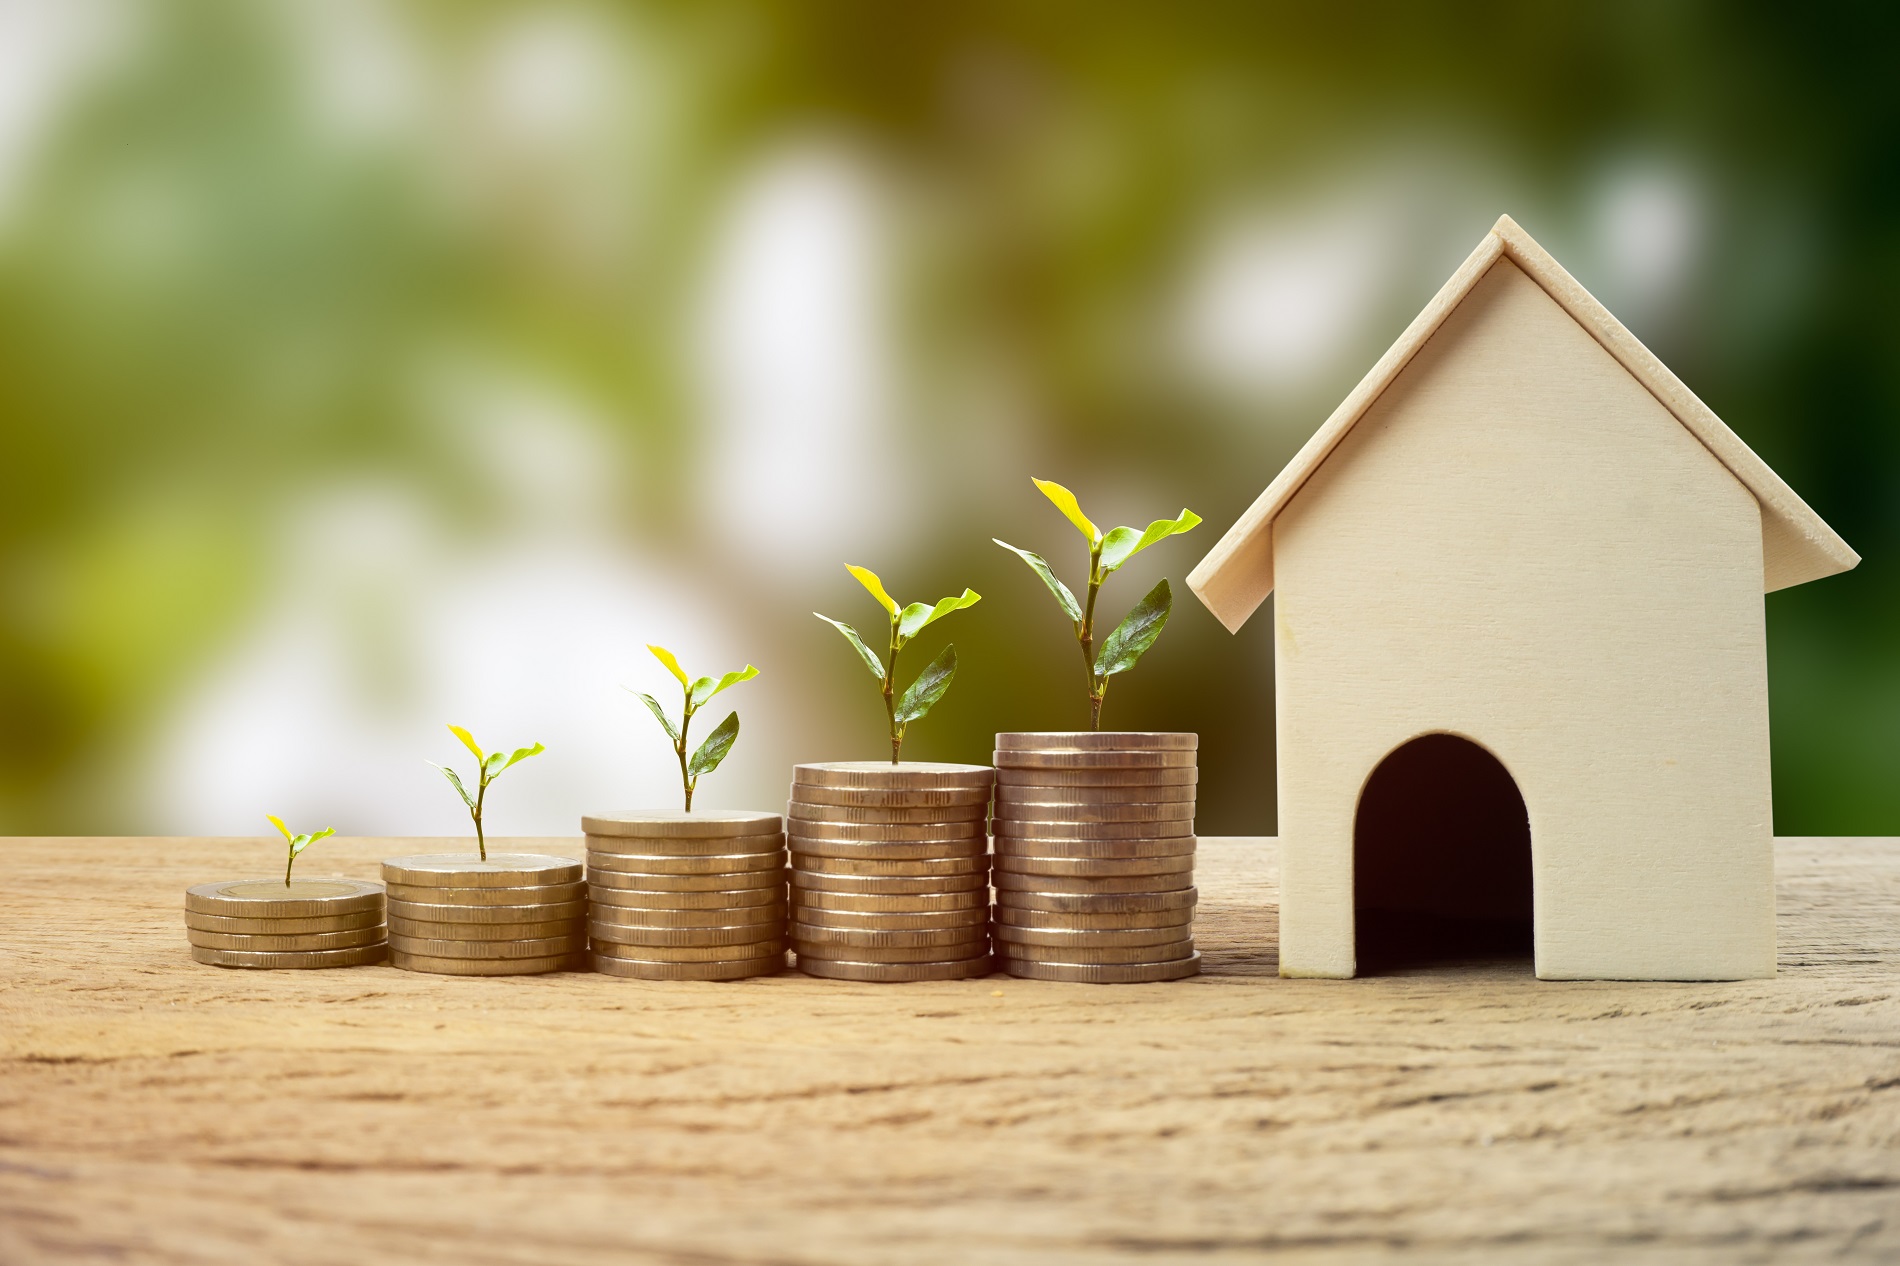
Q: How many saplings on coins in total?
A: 5